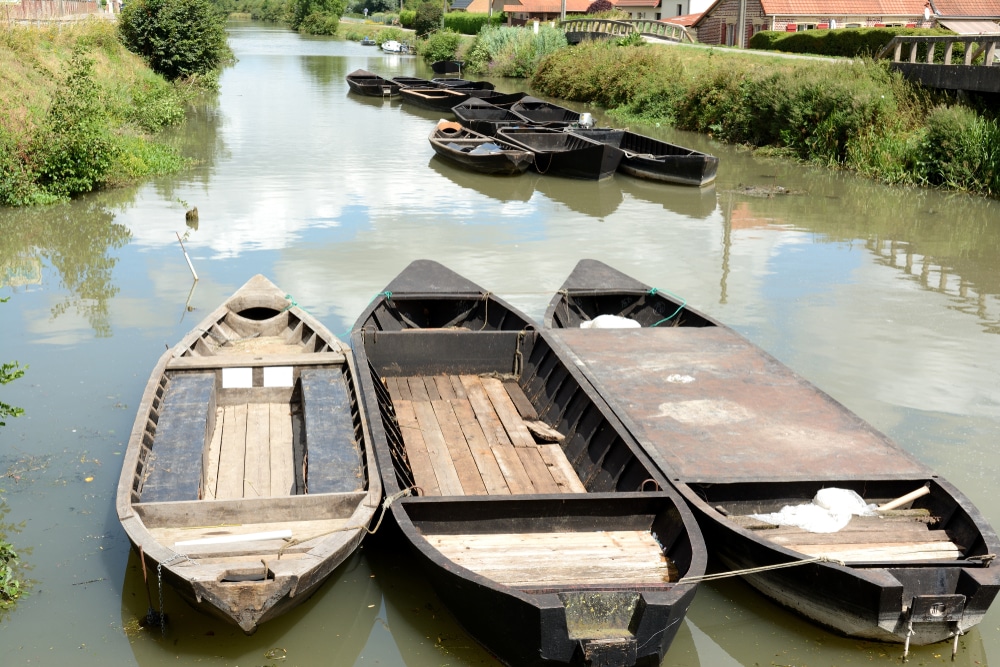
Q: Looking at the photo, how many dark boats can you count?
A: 13